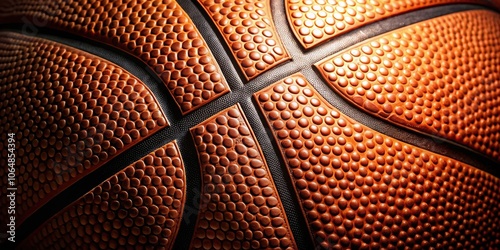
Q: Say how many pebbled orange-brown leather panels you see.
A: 8